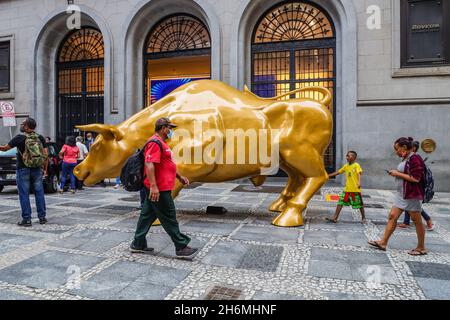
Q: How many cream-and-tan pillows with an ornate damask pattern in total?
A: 0